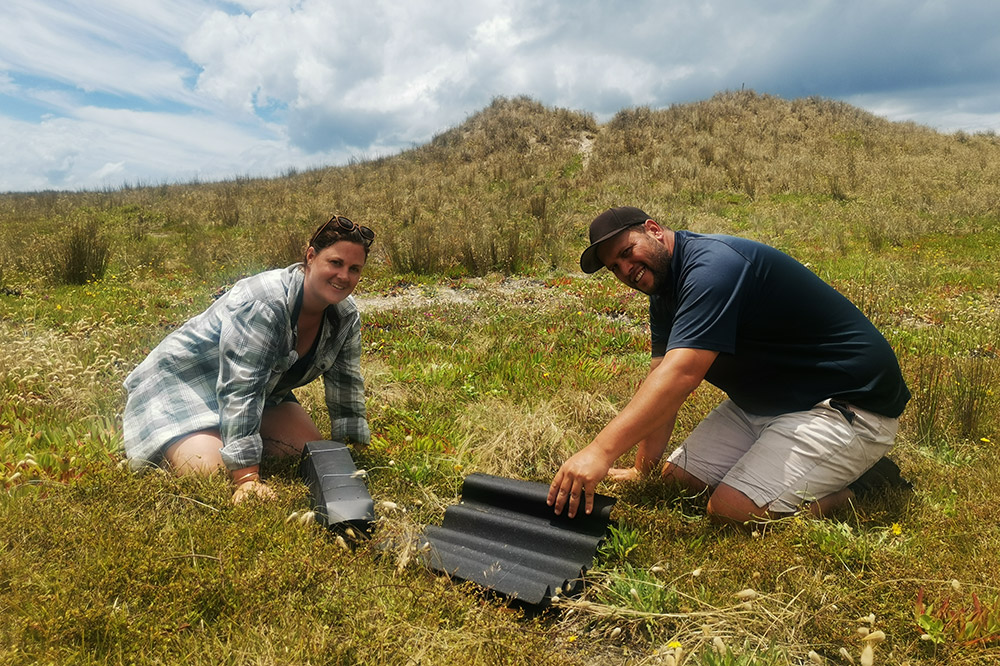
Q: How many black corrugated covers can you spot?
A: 1